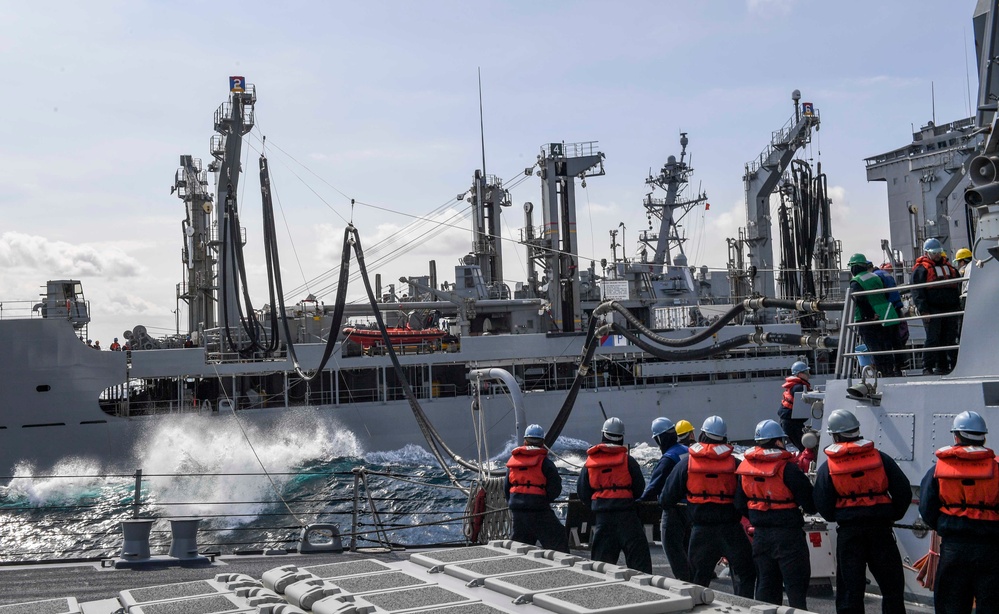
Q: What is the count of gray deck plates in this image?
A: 11